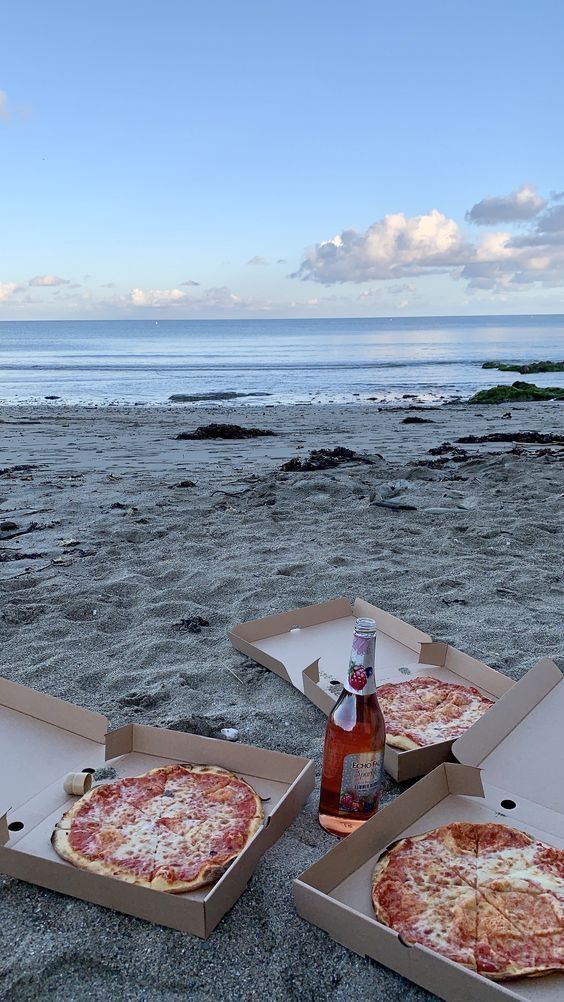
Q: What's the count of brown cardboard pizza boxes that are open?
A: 3